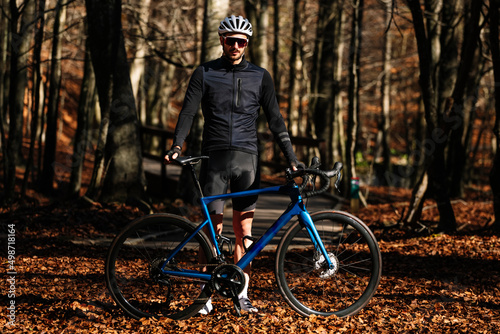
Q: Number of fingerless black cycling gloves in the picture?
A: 2